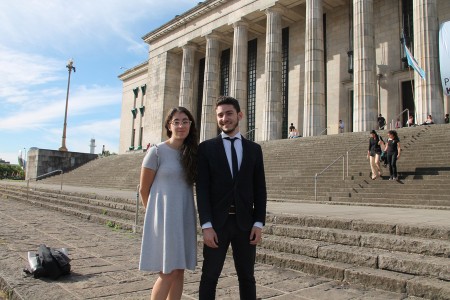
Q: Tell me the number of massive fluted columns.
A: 7